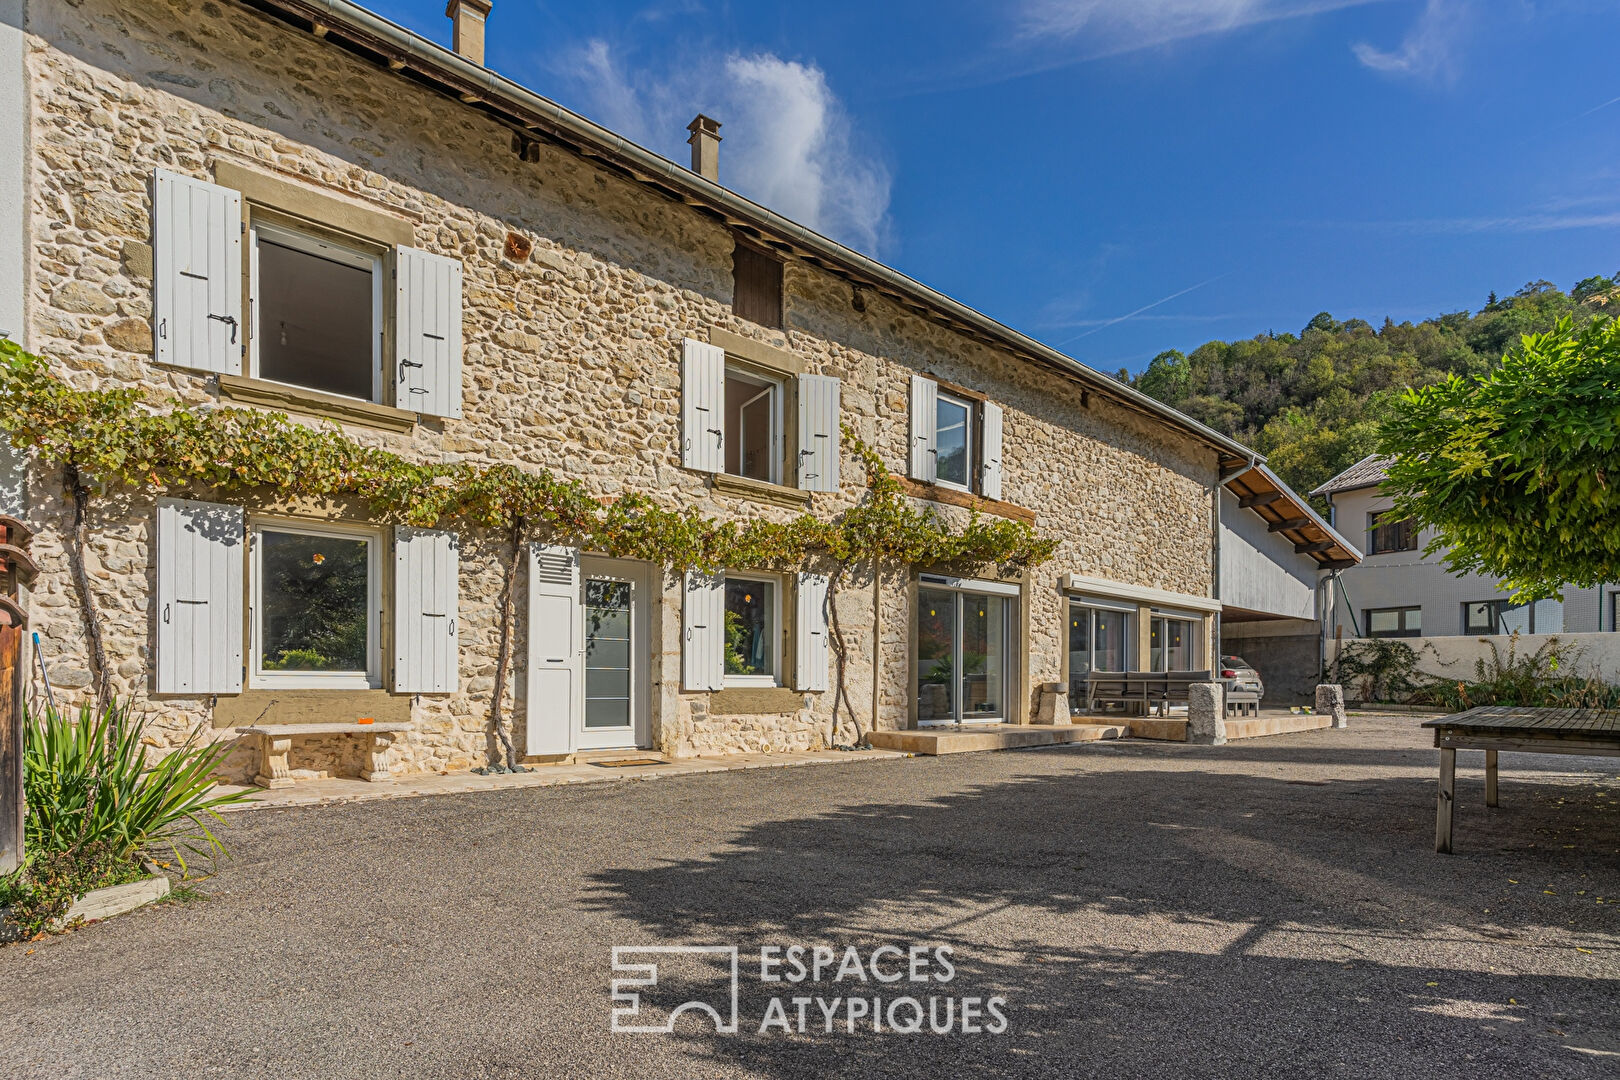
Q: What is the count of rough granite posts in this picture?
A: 2